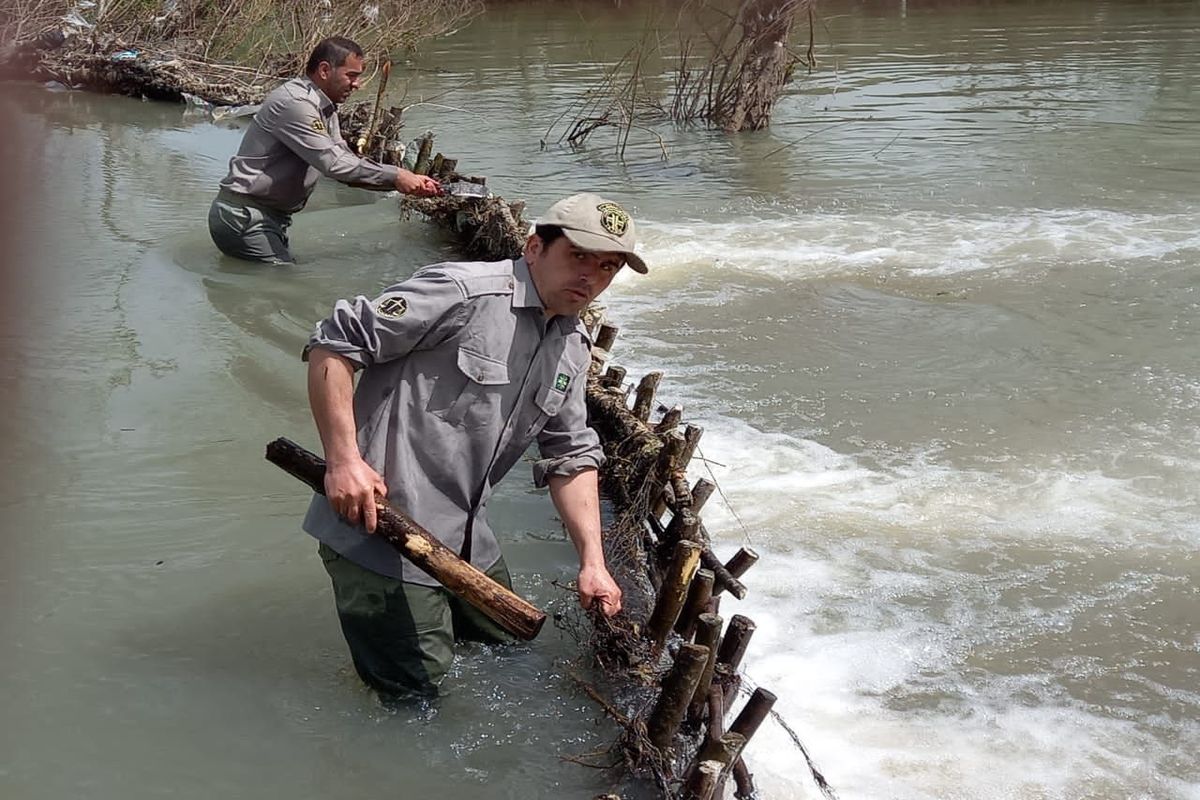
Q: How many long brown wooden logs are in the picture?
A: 1